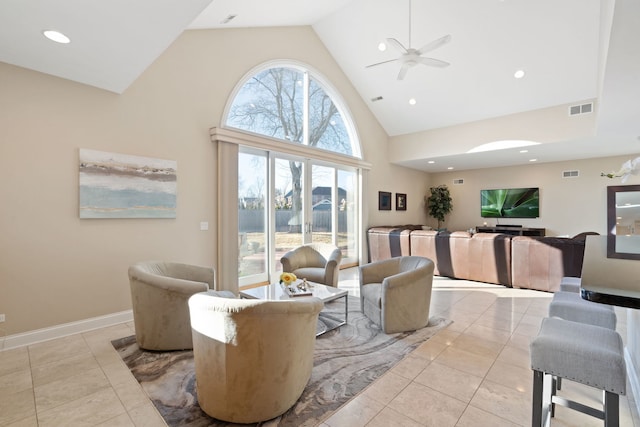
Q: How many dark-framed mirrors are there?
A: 1